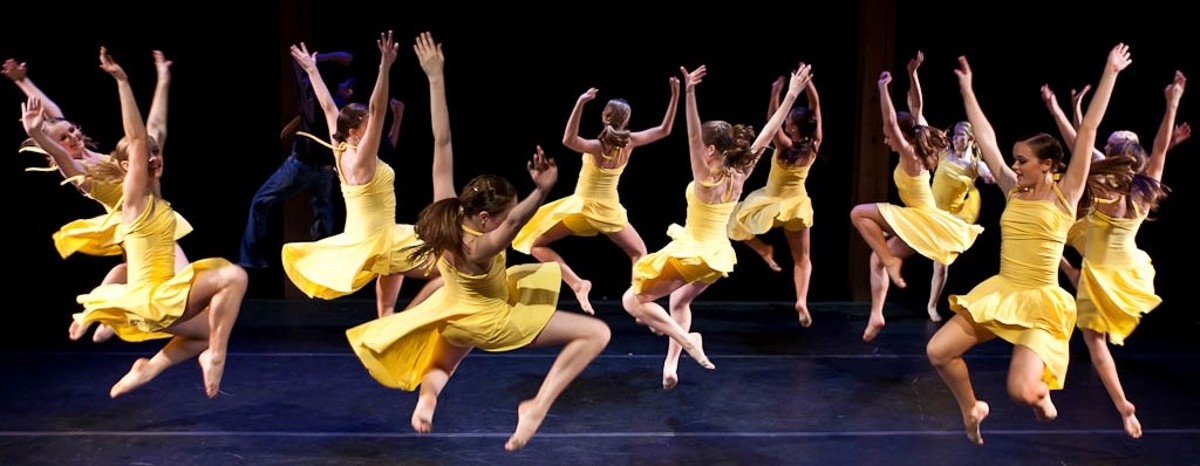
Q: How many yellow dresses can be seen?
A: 12